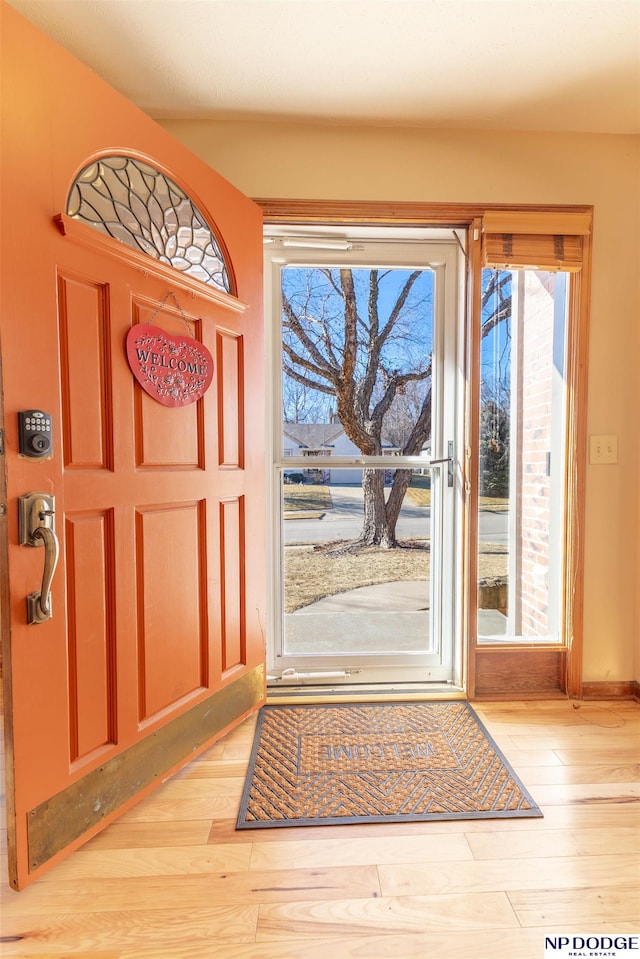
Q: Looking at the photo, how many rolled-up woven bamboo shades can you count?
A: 1